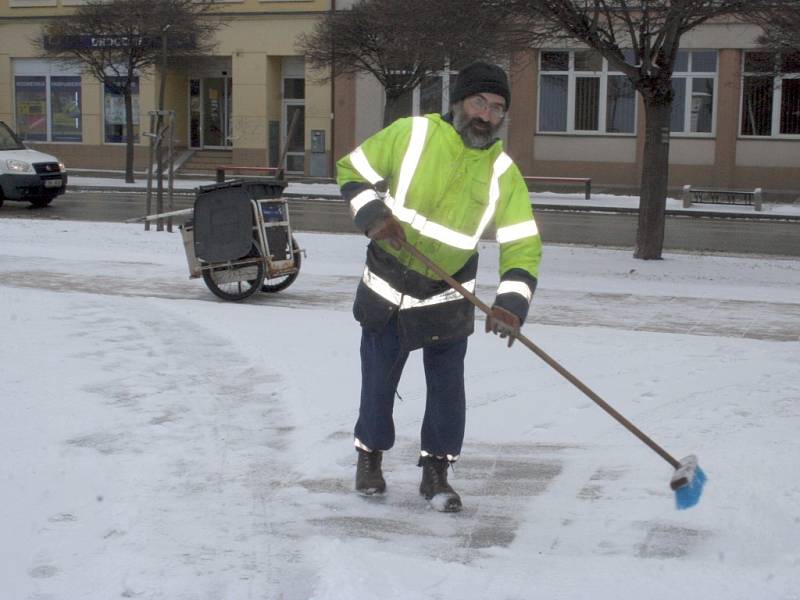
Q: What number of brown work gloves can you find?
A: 2